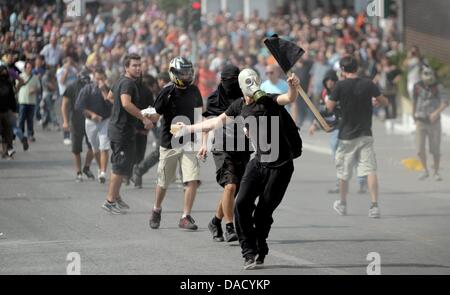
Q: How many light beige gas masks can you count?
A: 1